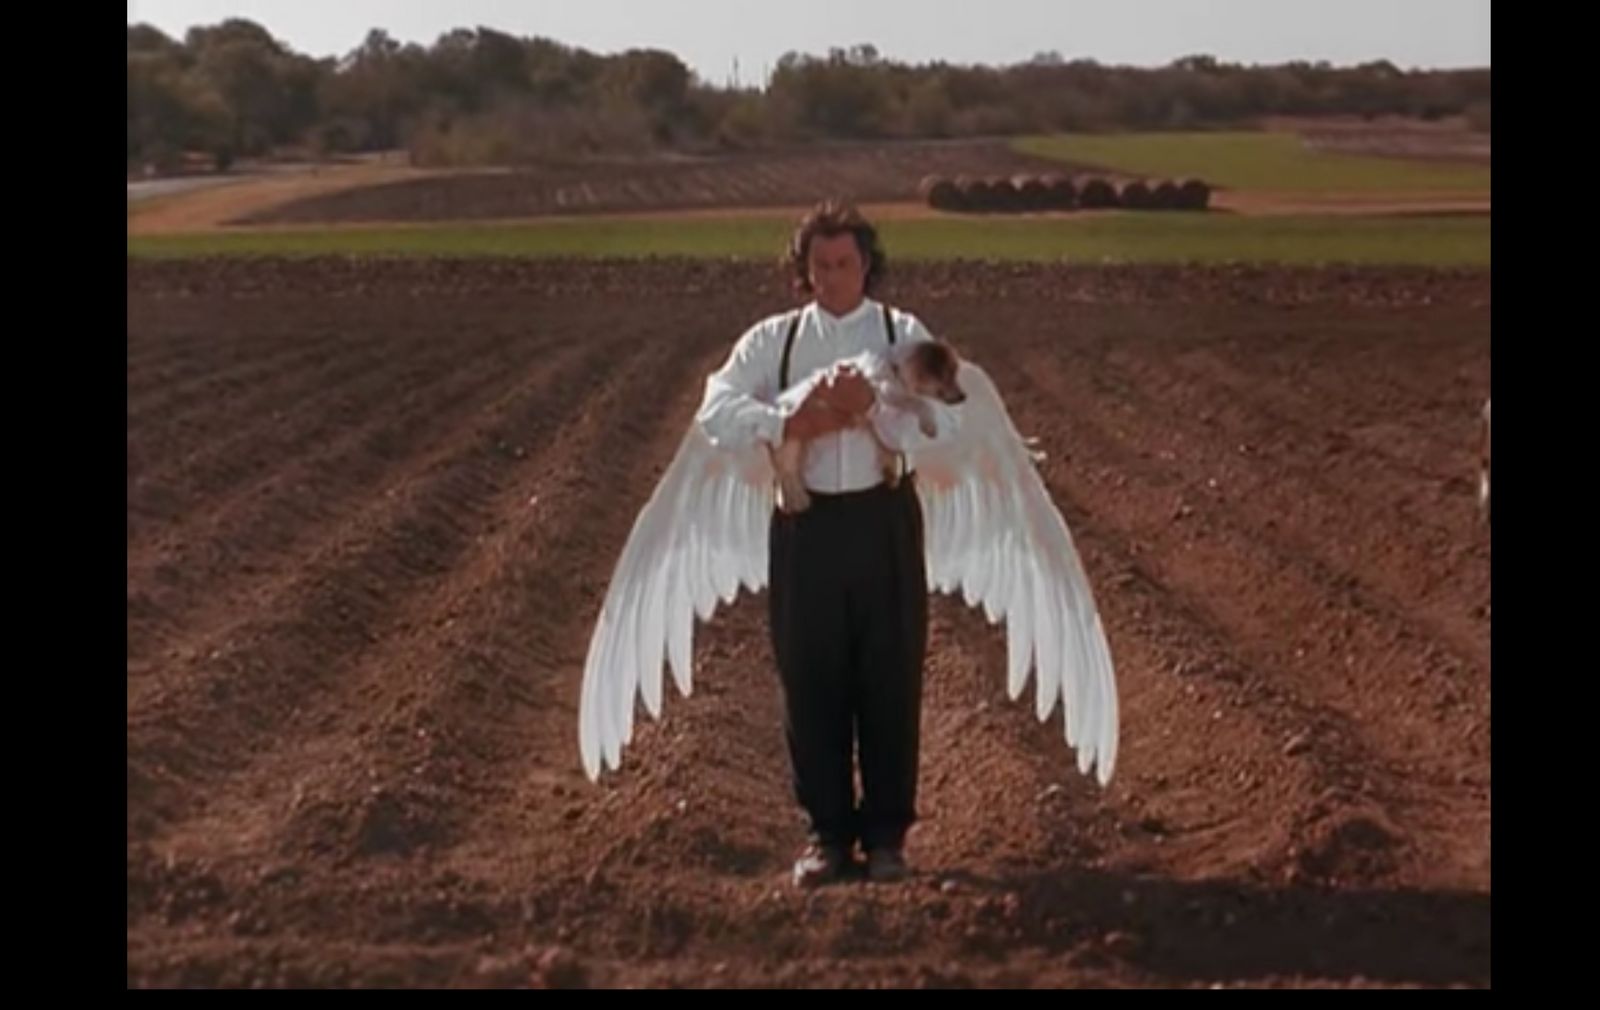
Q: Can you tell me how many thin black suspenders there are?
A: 2